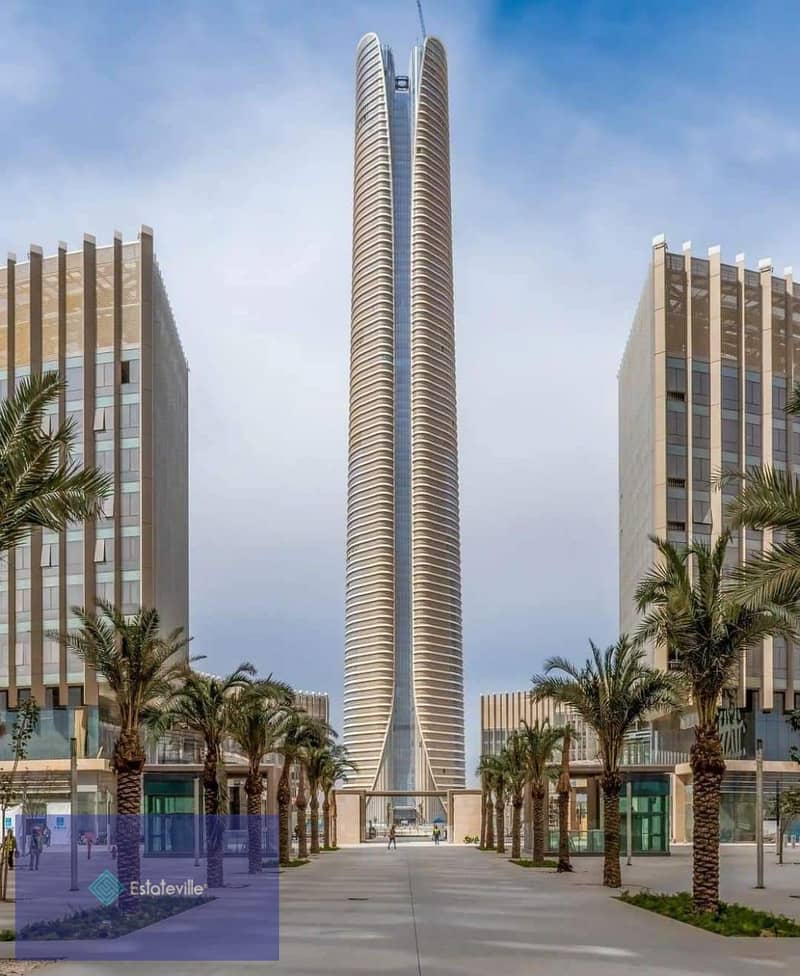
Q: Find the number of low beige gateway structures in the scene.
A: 1